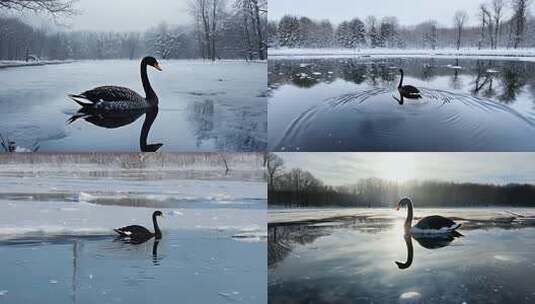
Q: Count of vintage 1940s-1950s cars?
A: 0